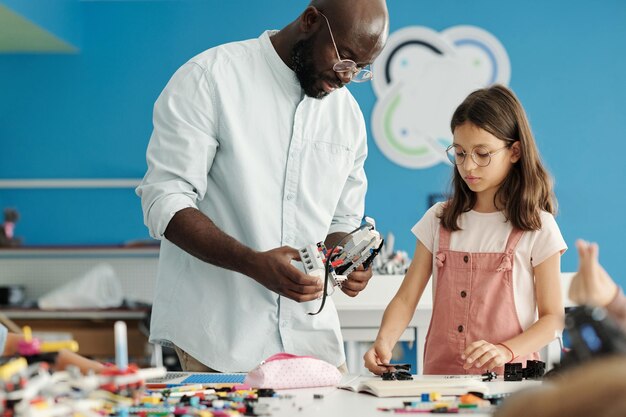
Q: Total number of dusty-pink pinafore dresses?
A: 1